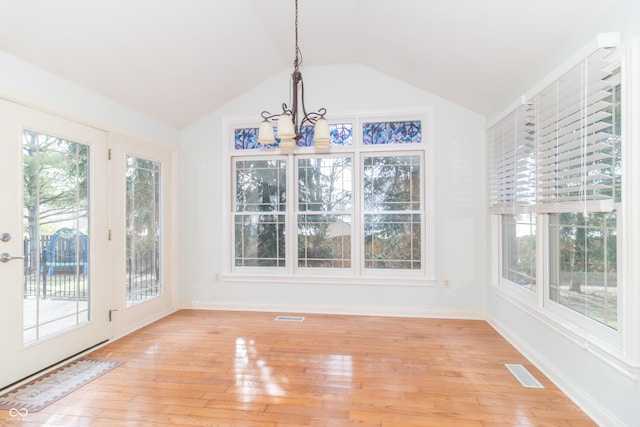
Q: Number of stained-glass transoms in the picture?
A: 3